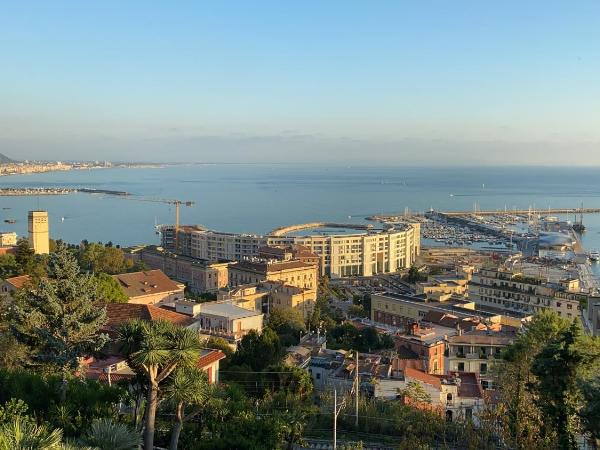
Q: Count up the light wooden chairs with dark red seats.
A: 0